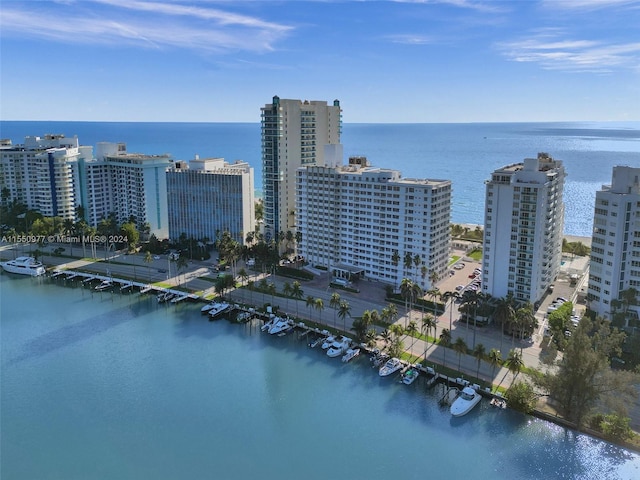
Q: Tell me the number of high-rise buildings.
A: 7